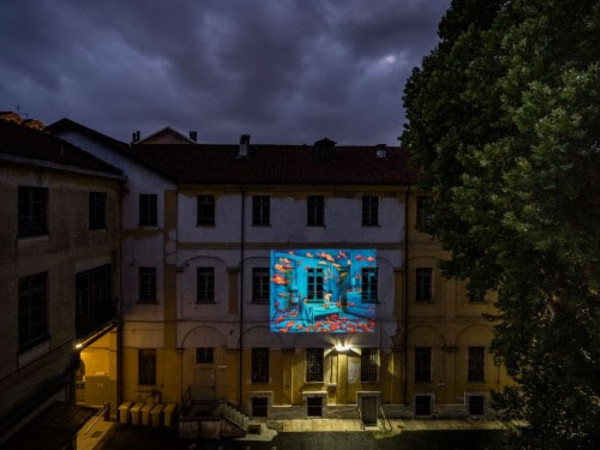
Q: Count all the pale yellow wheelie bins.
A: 5